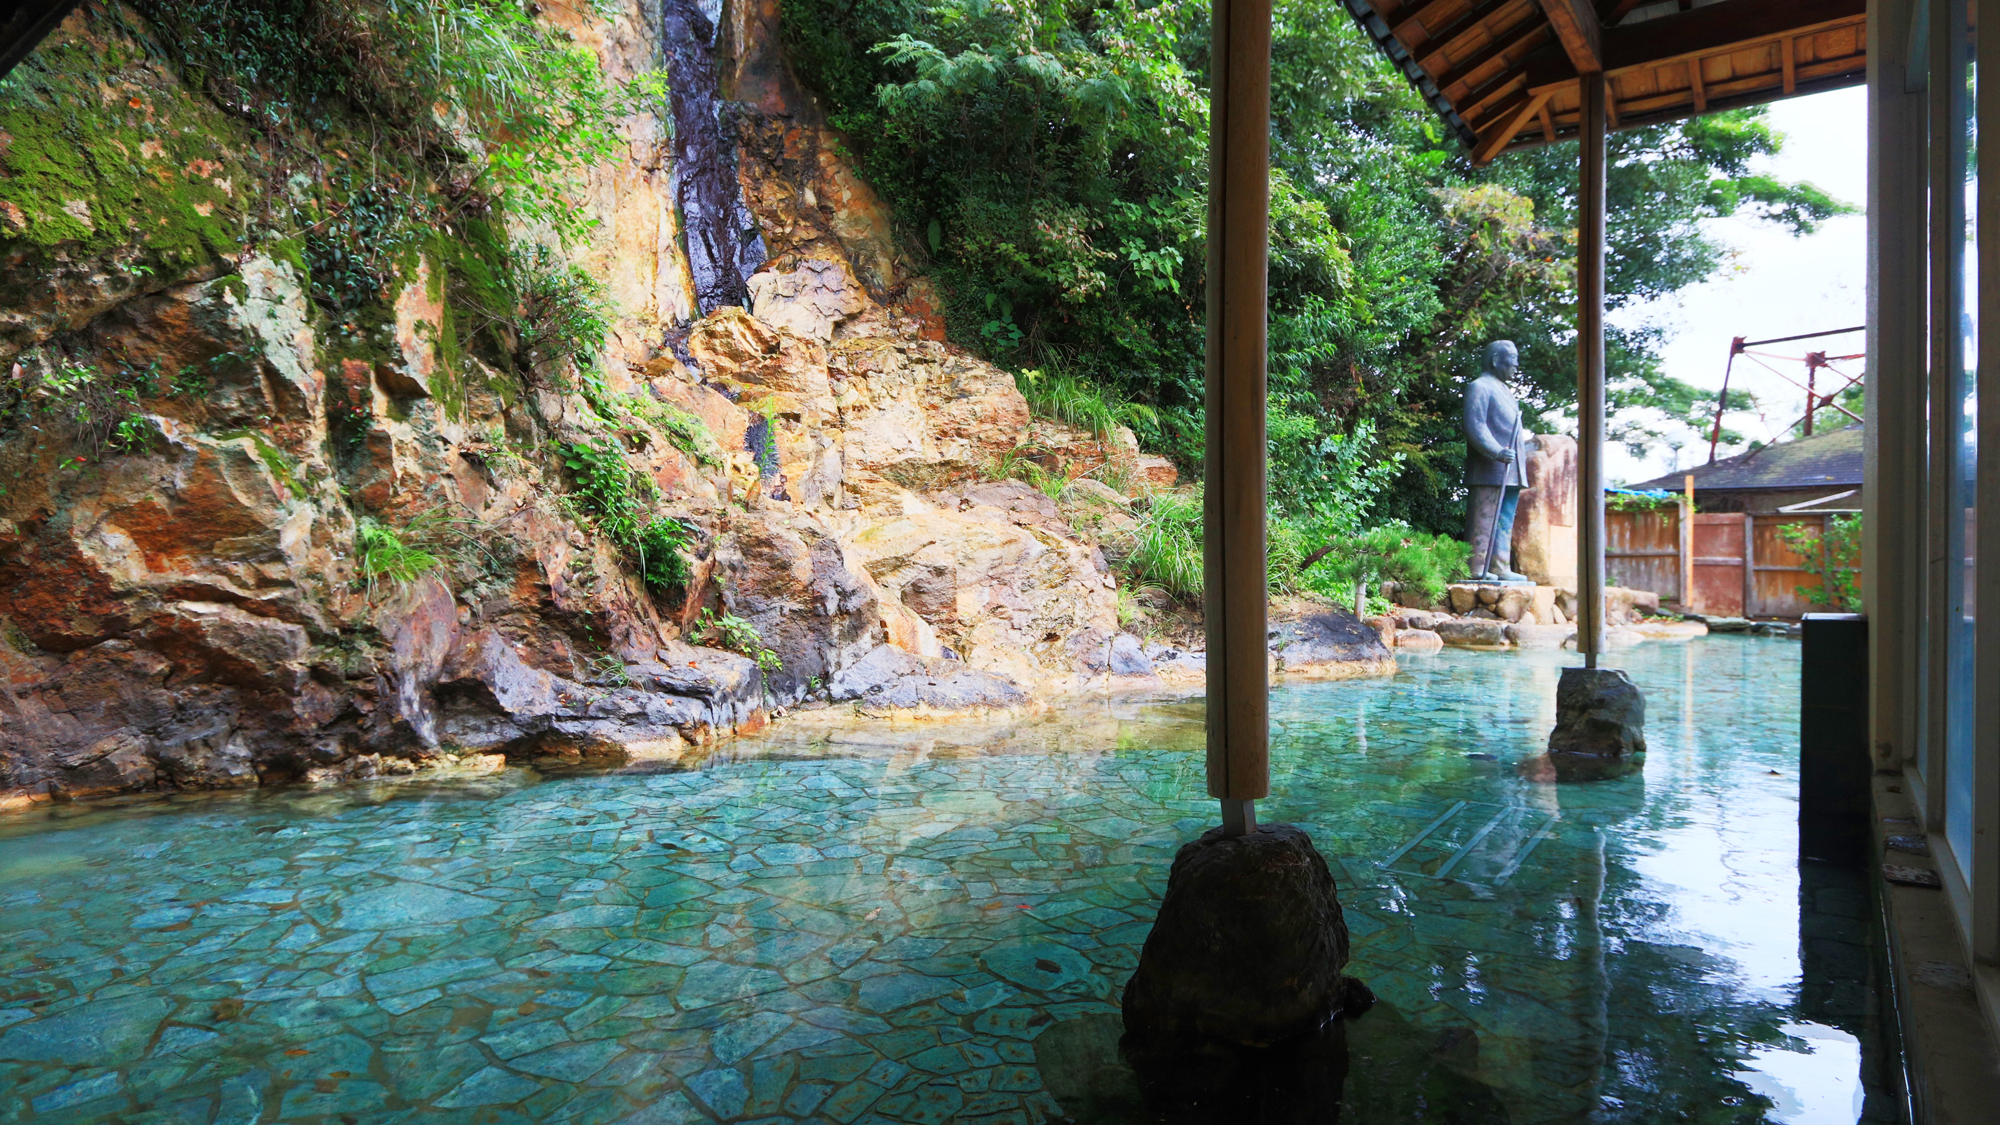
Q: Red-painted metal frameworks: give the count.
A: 1